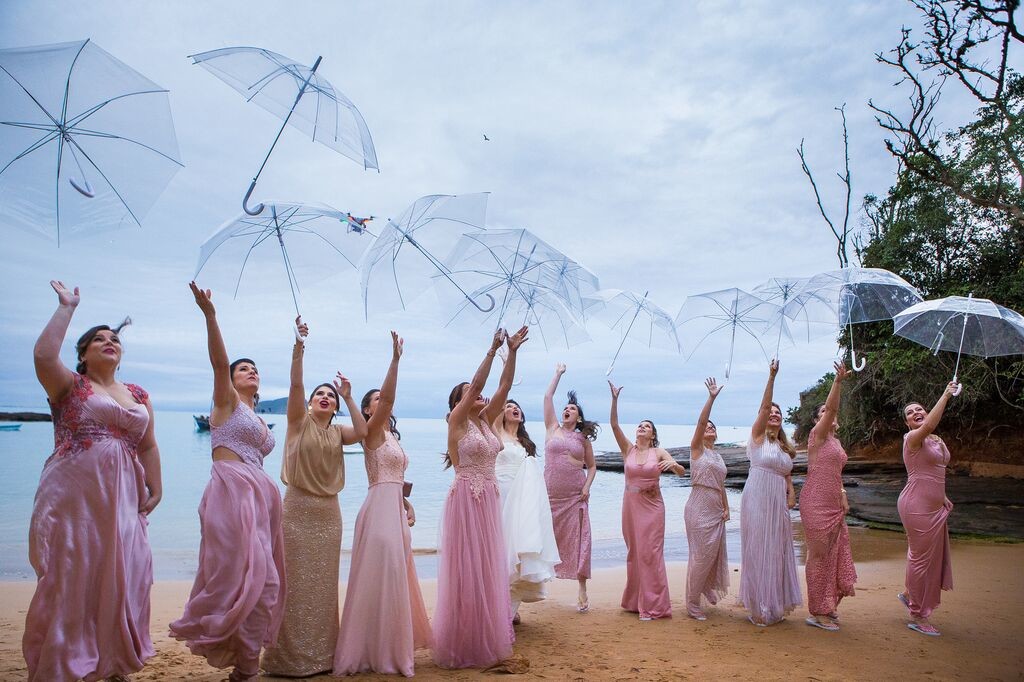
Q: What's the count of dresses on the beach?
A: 12